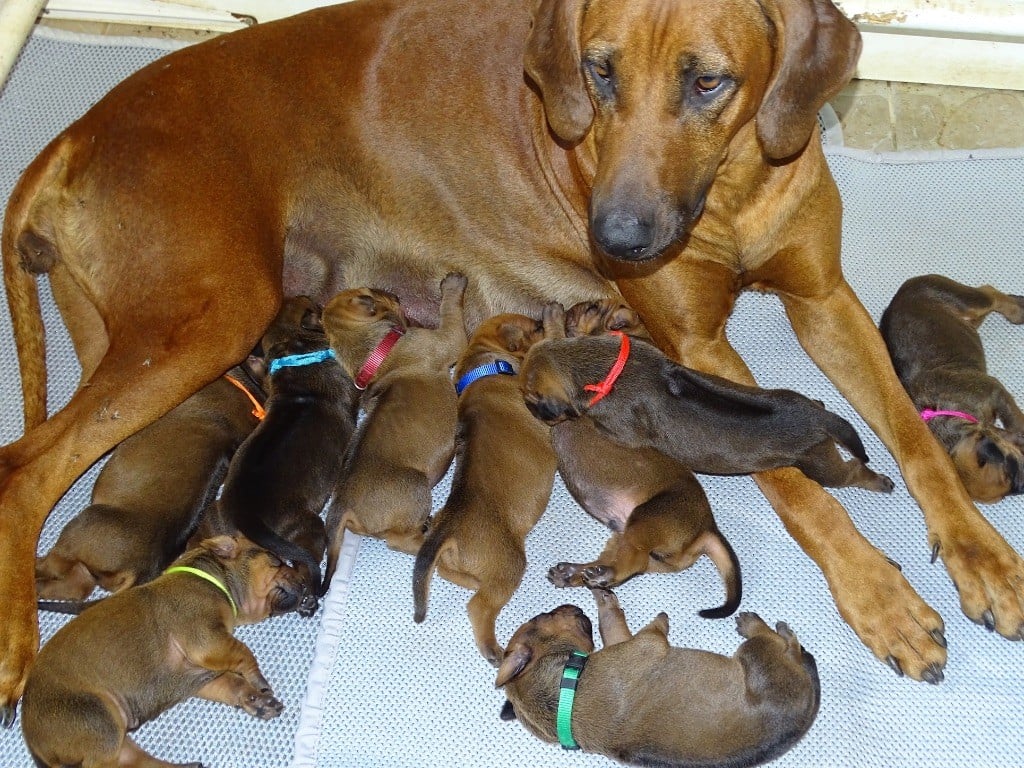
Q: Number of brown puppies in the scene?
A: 9